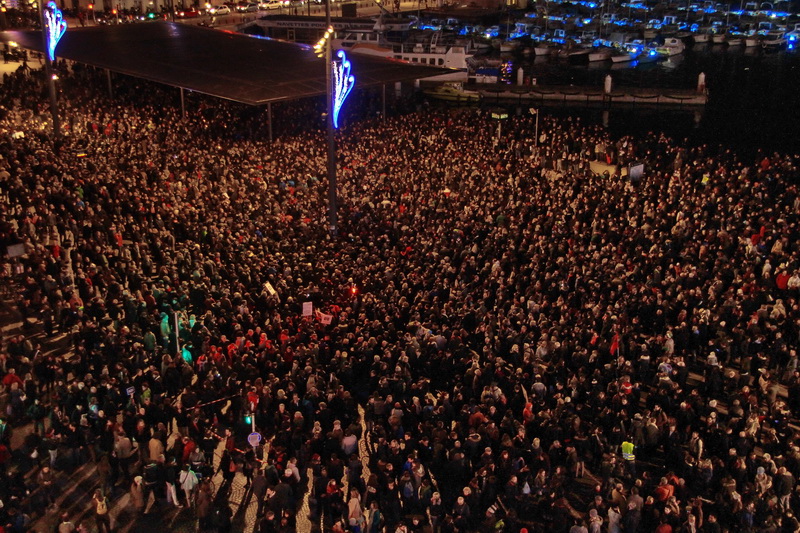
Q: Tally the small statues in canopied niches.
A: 0